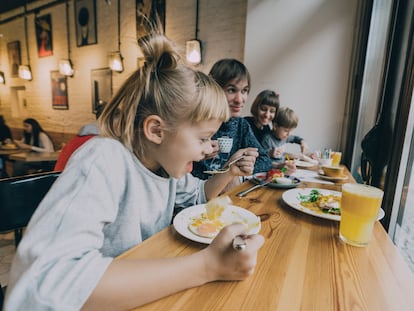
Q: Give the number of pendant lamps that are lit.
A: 5